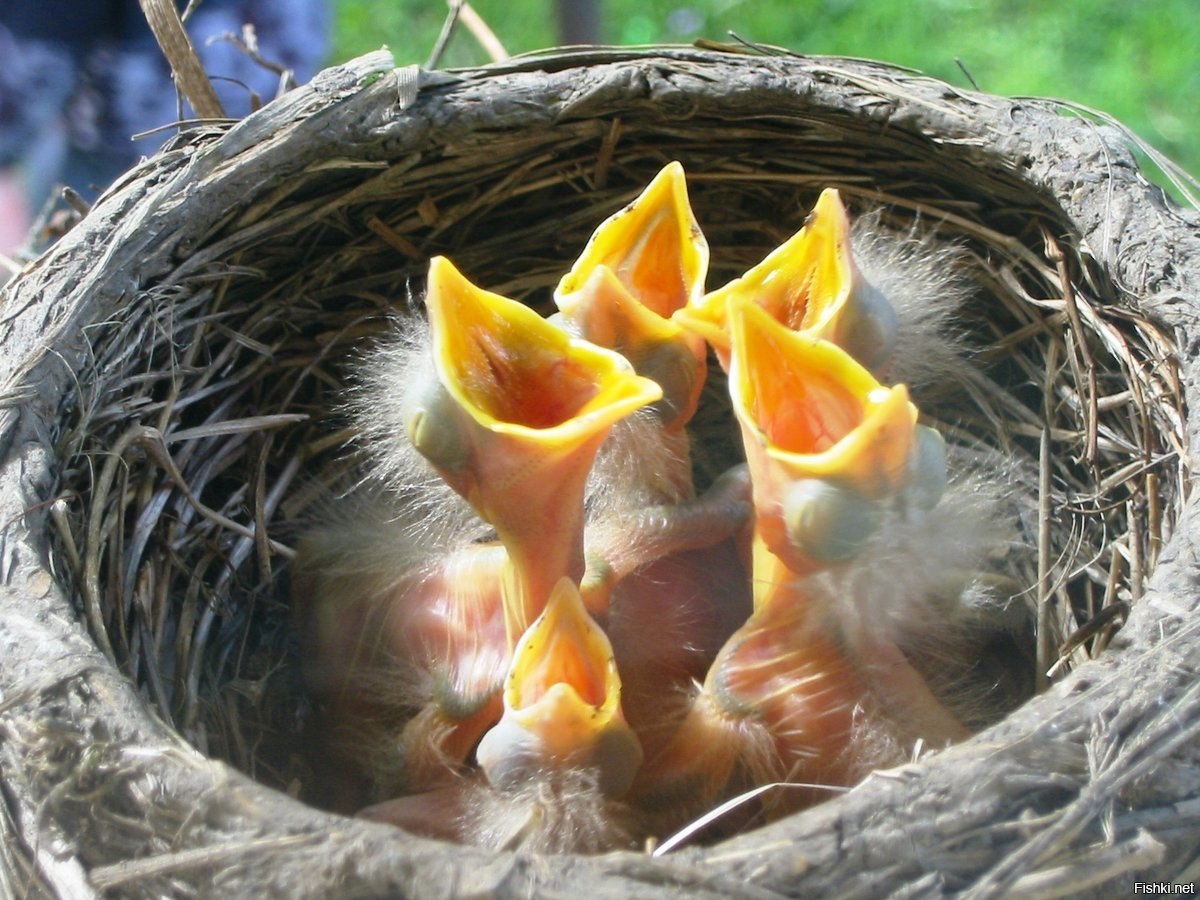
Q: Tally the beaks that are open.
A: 5